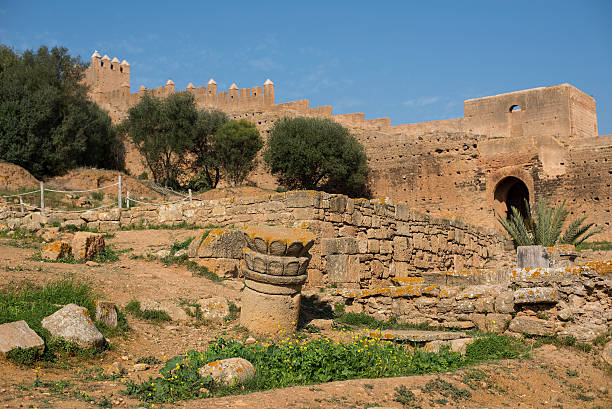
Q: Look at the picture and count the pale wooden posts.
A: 5